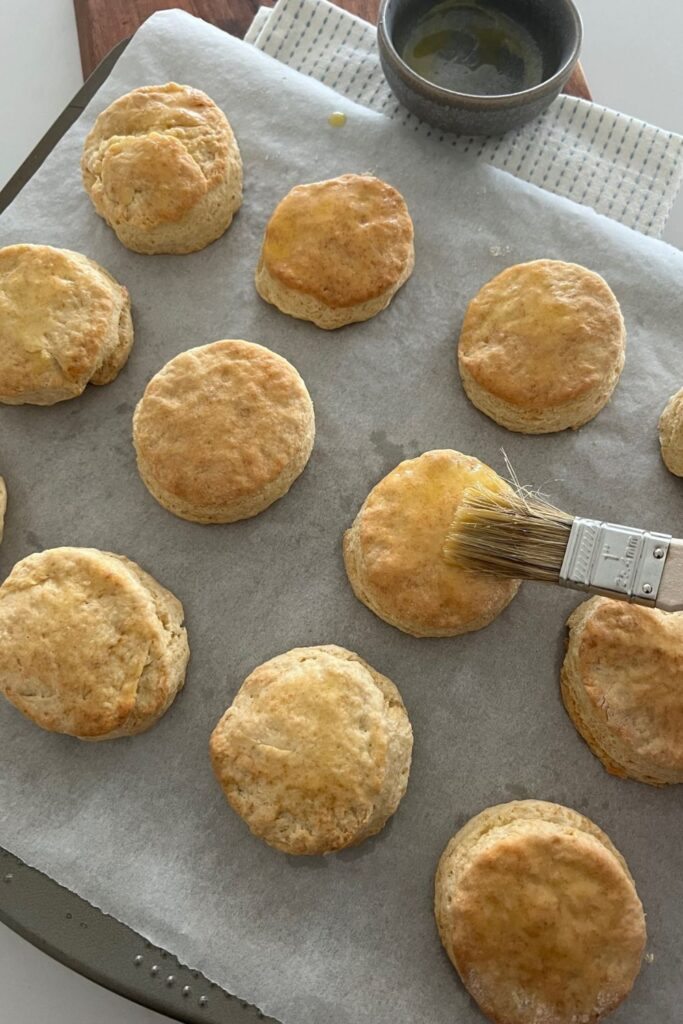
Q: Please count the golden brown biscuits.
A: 12